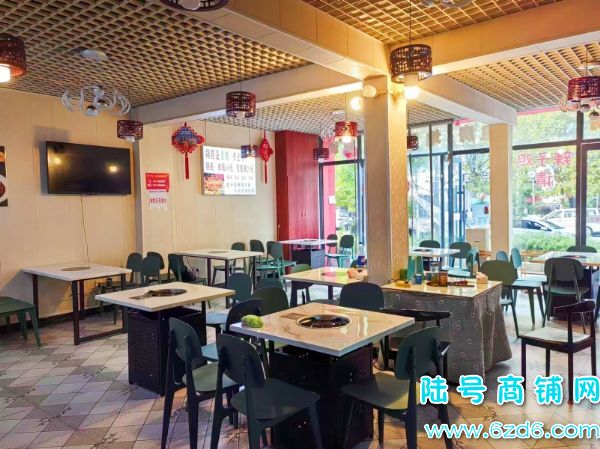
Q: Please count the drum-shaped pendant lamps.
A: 10